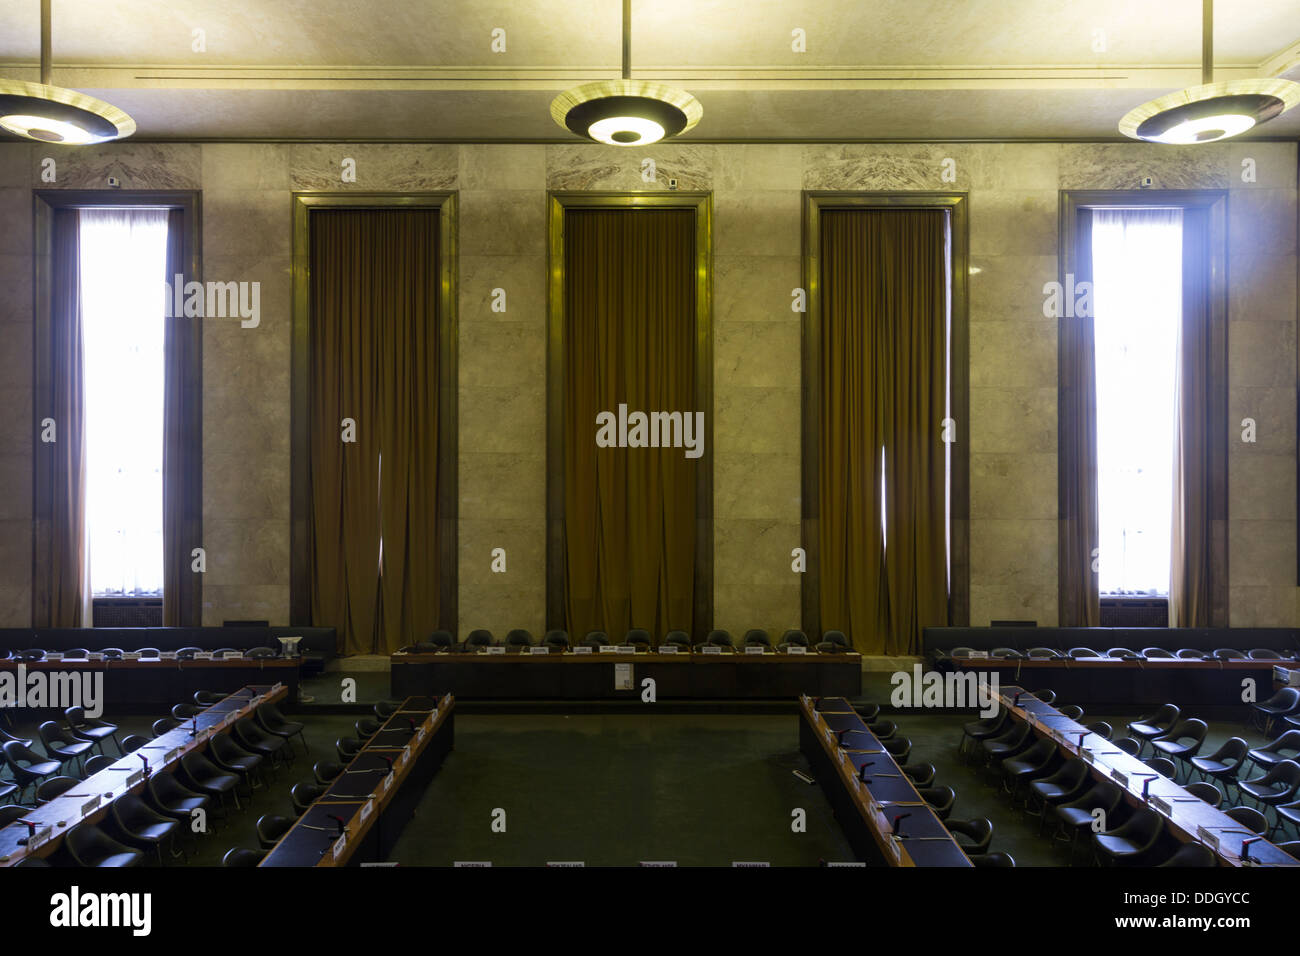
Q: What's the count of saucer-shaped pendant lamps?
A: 3